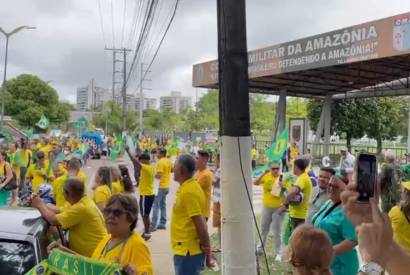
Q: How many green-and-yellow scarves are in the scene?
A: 1